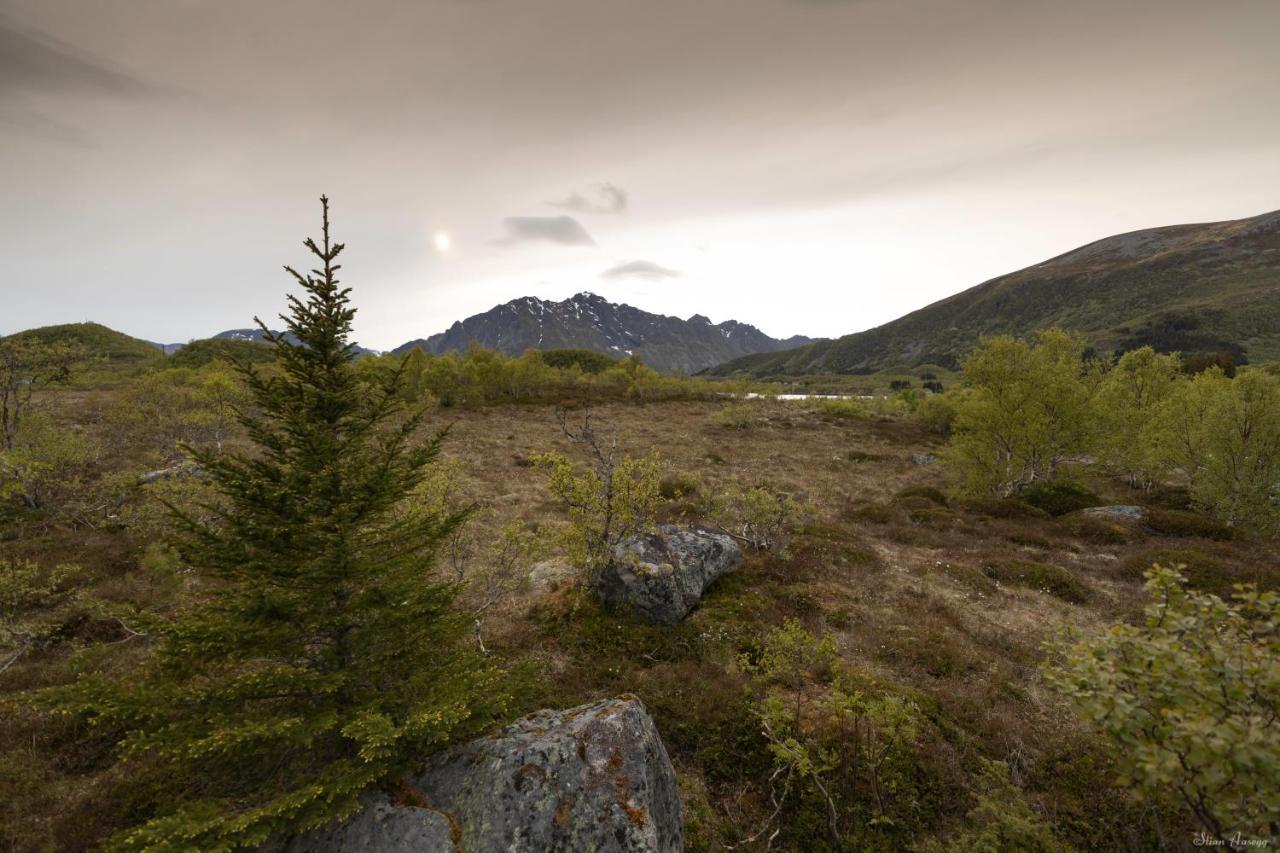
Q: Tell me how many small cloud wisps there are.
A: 3